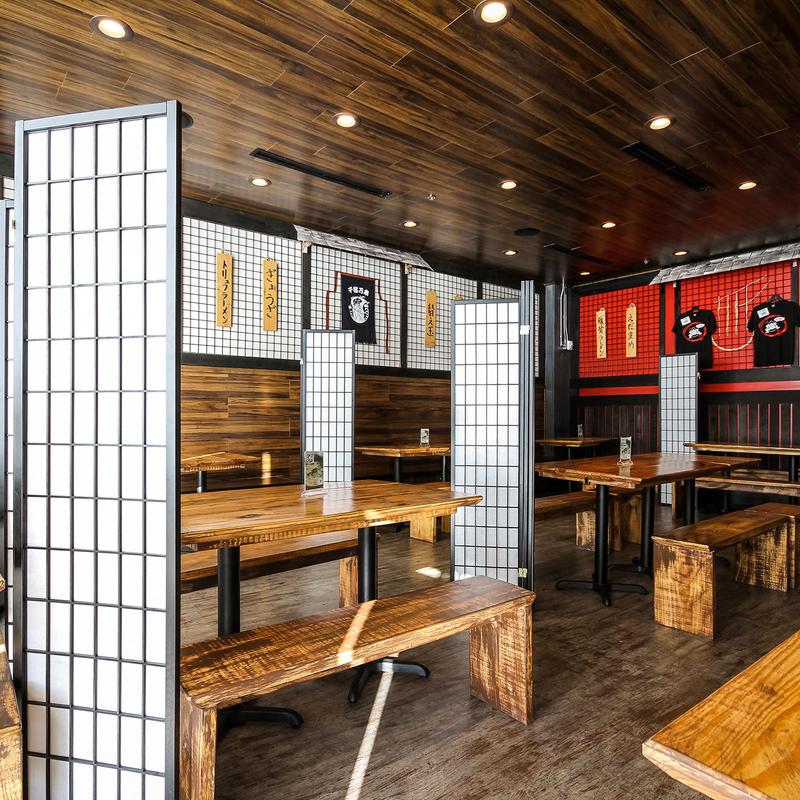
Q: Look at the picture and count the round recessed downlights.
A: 12